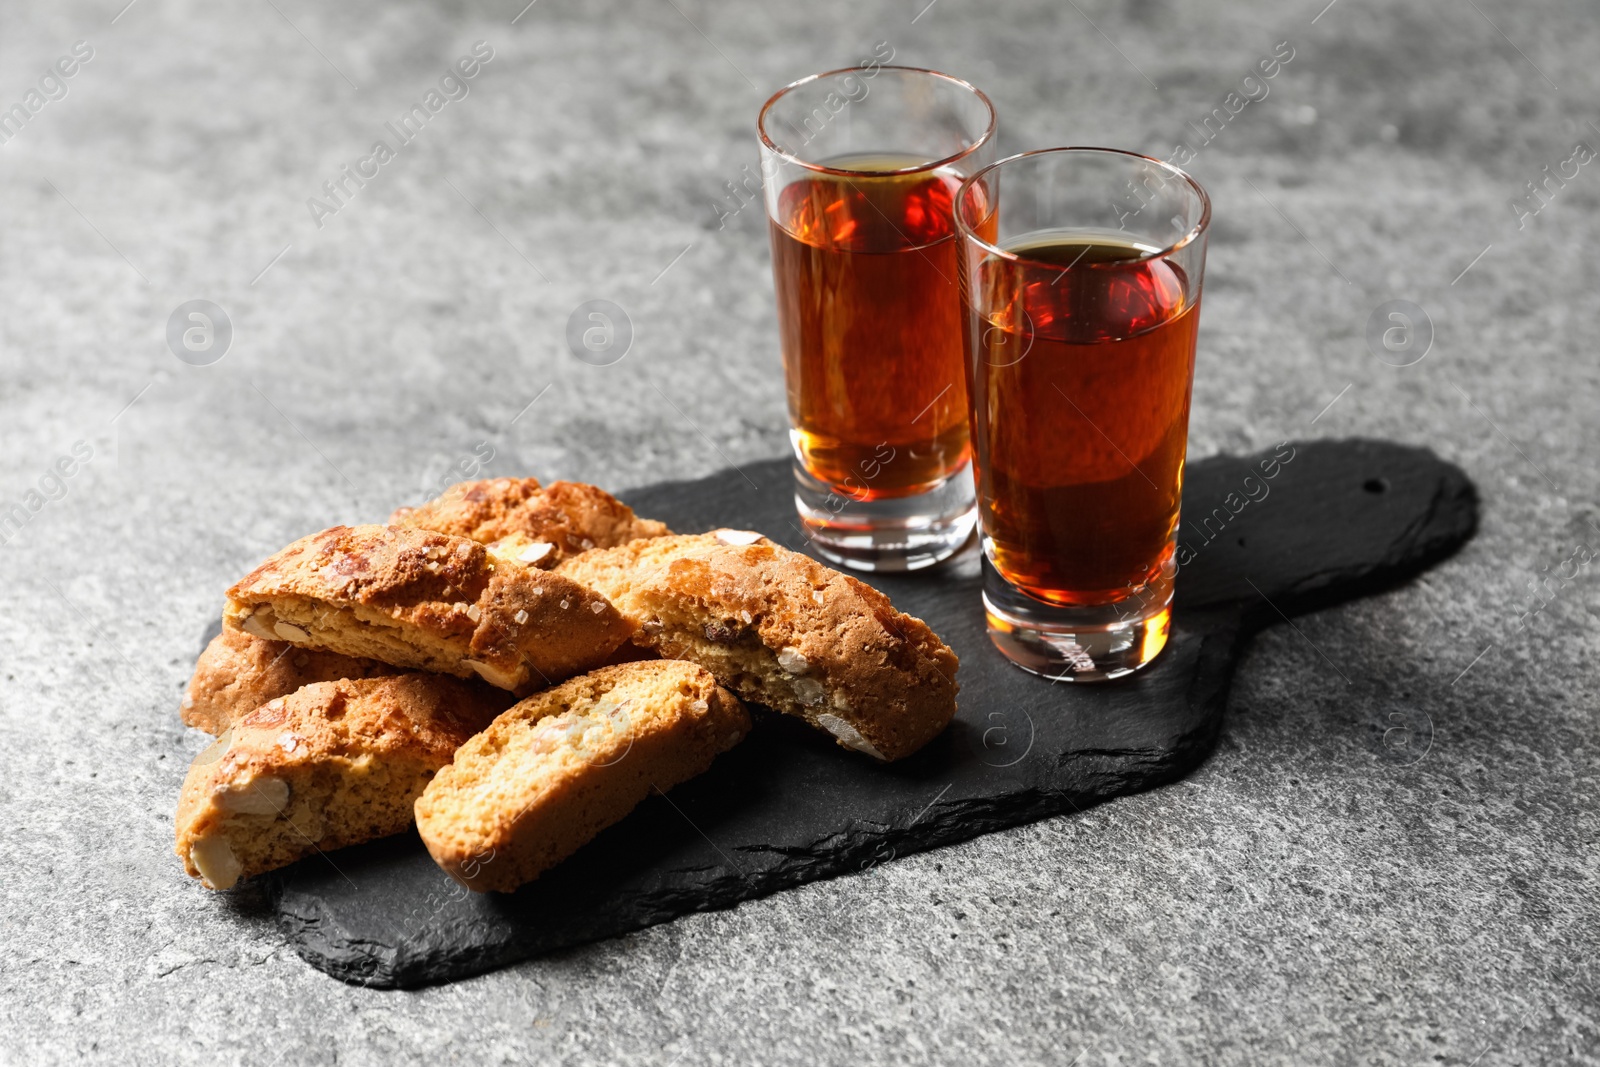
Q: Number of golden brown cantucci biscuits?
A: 6